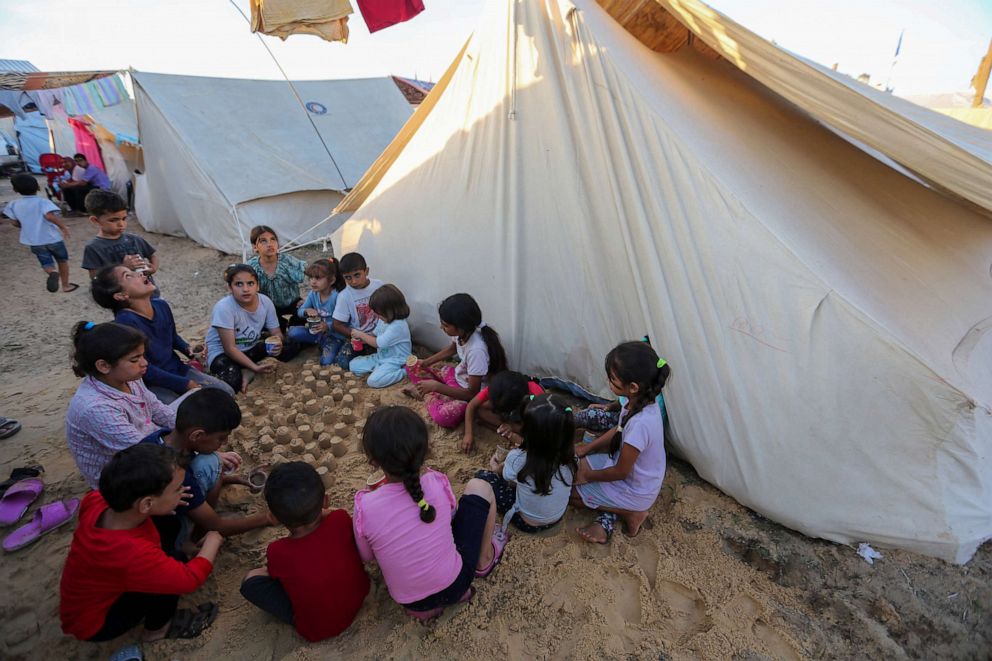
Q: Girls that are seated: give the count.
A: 11